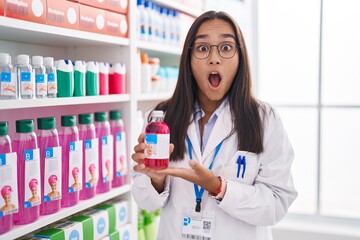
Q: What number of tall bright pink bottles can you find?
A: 7